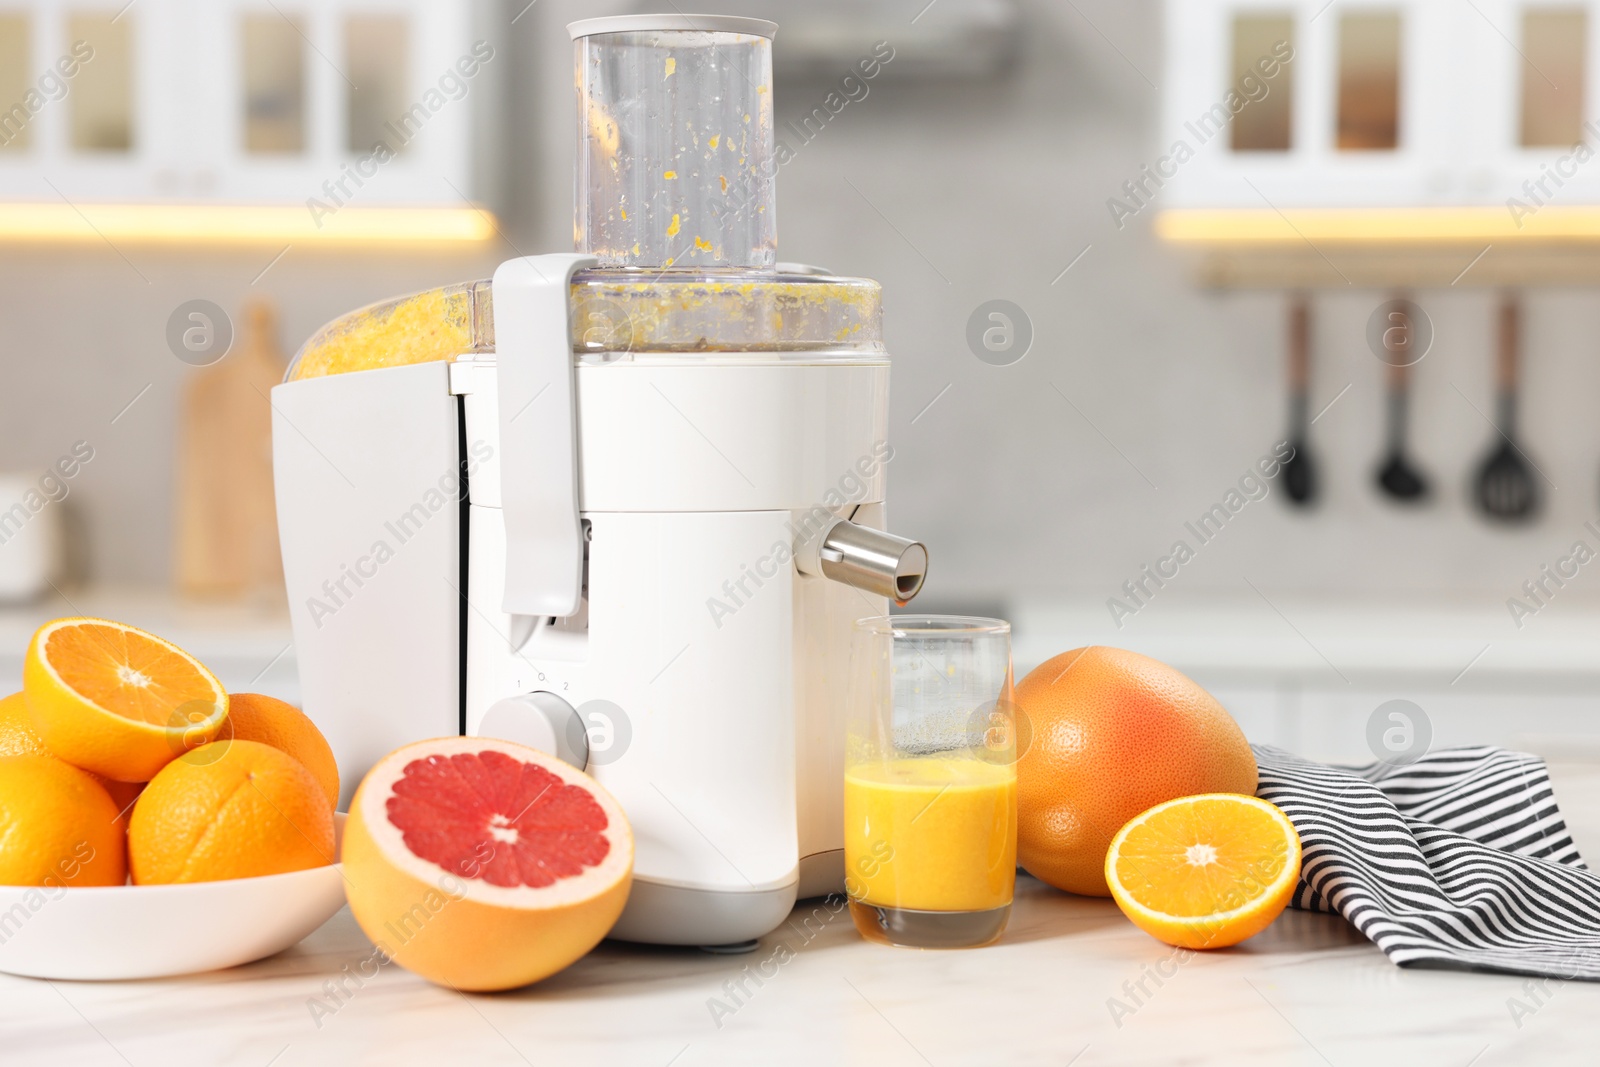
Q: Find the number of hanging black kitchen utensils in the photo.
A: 3